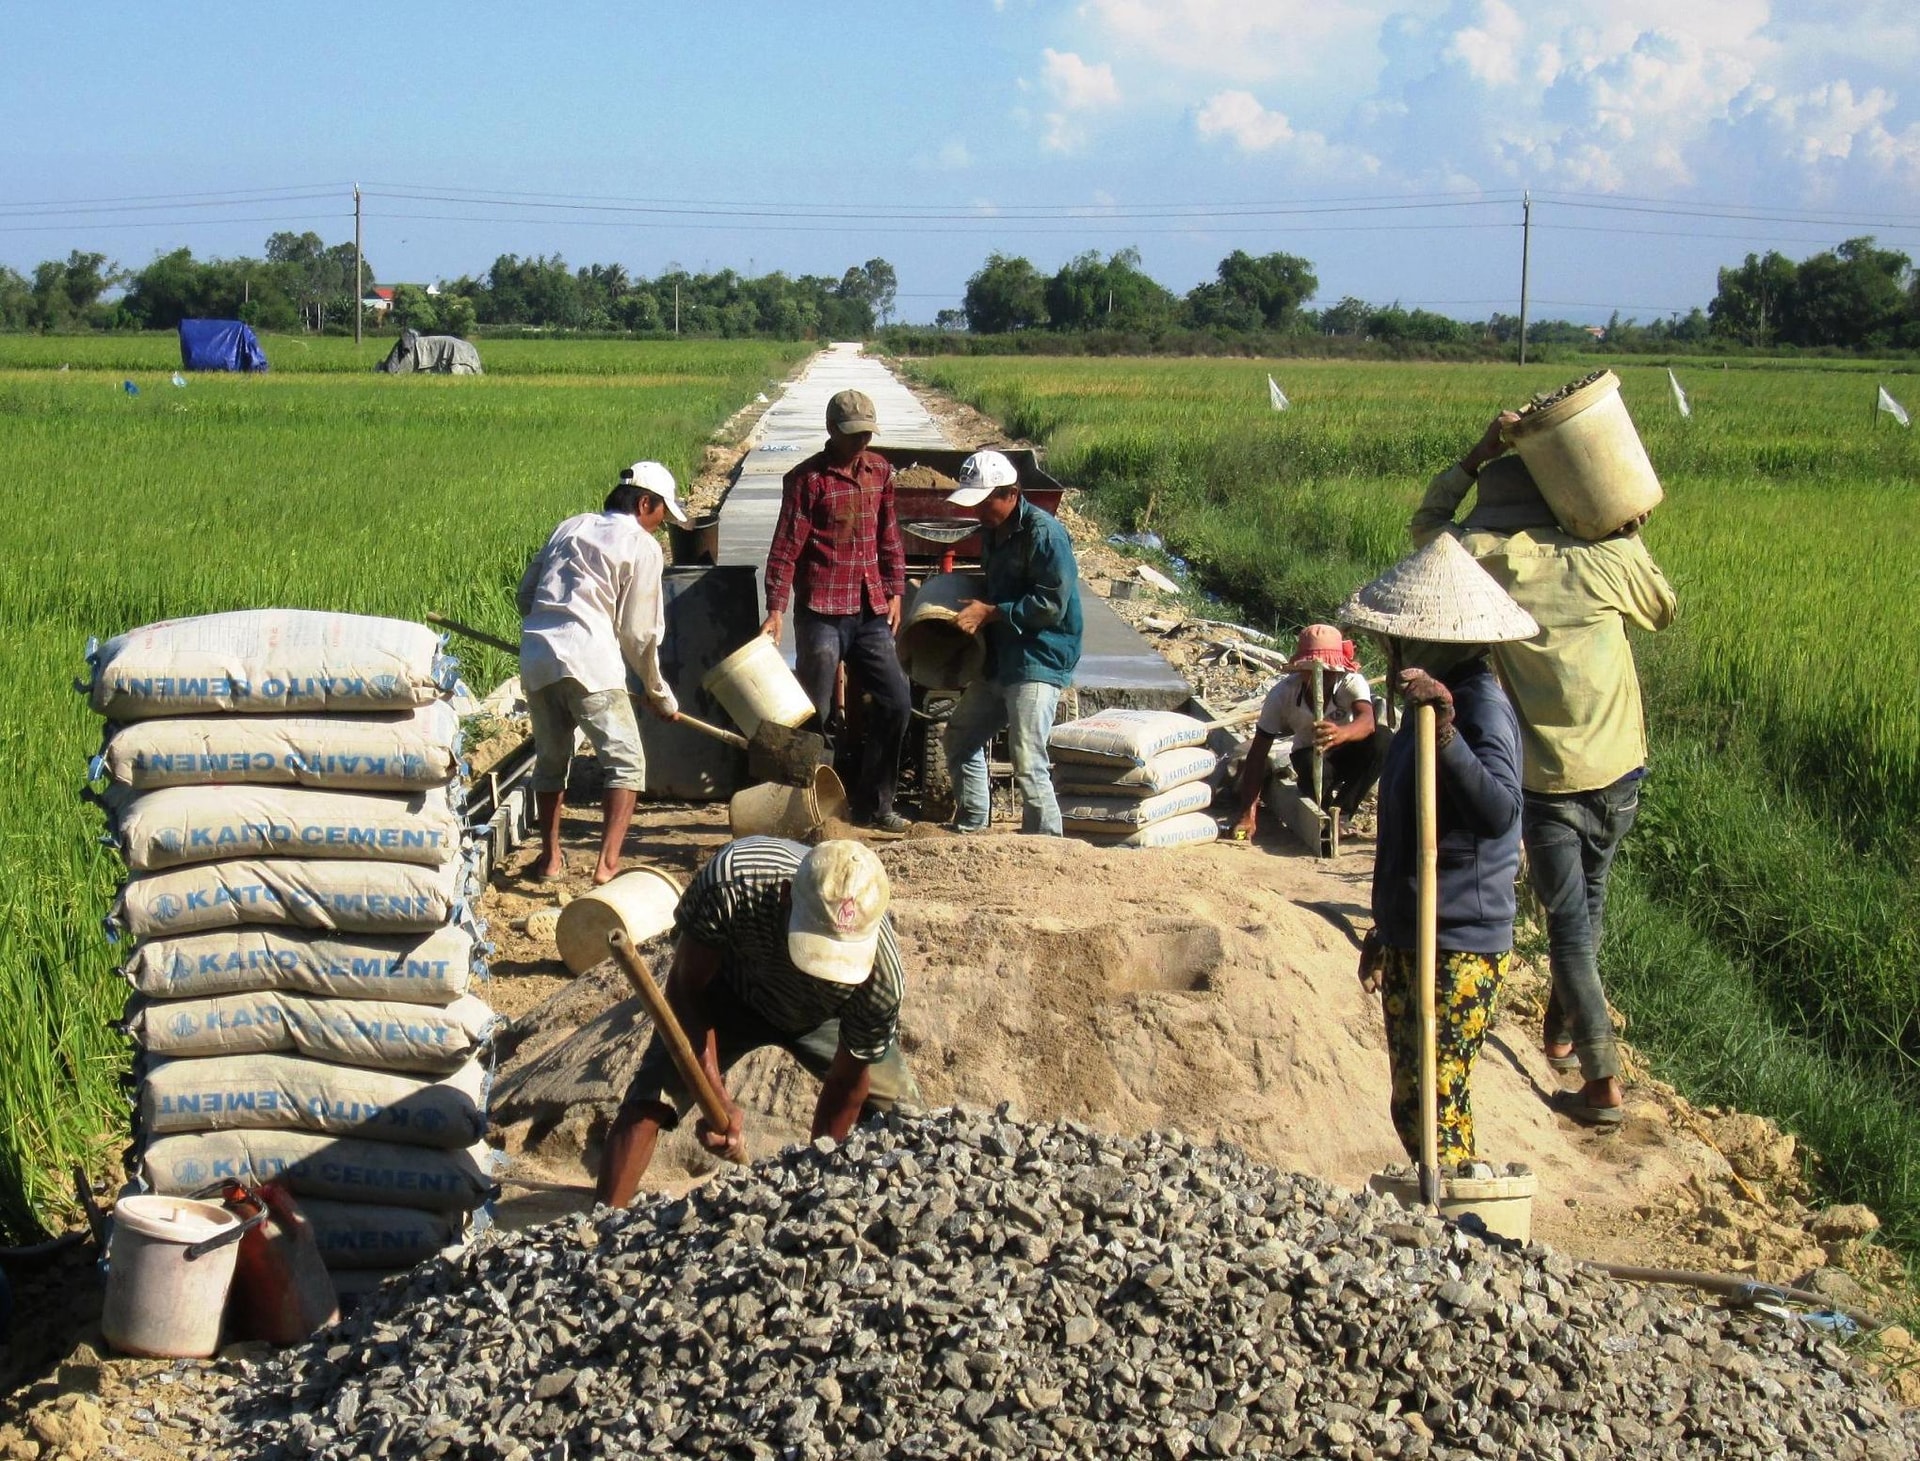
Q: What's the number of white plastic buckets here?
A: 7